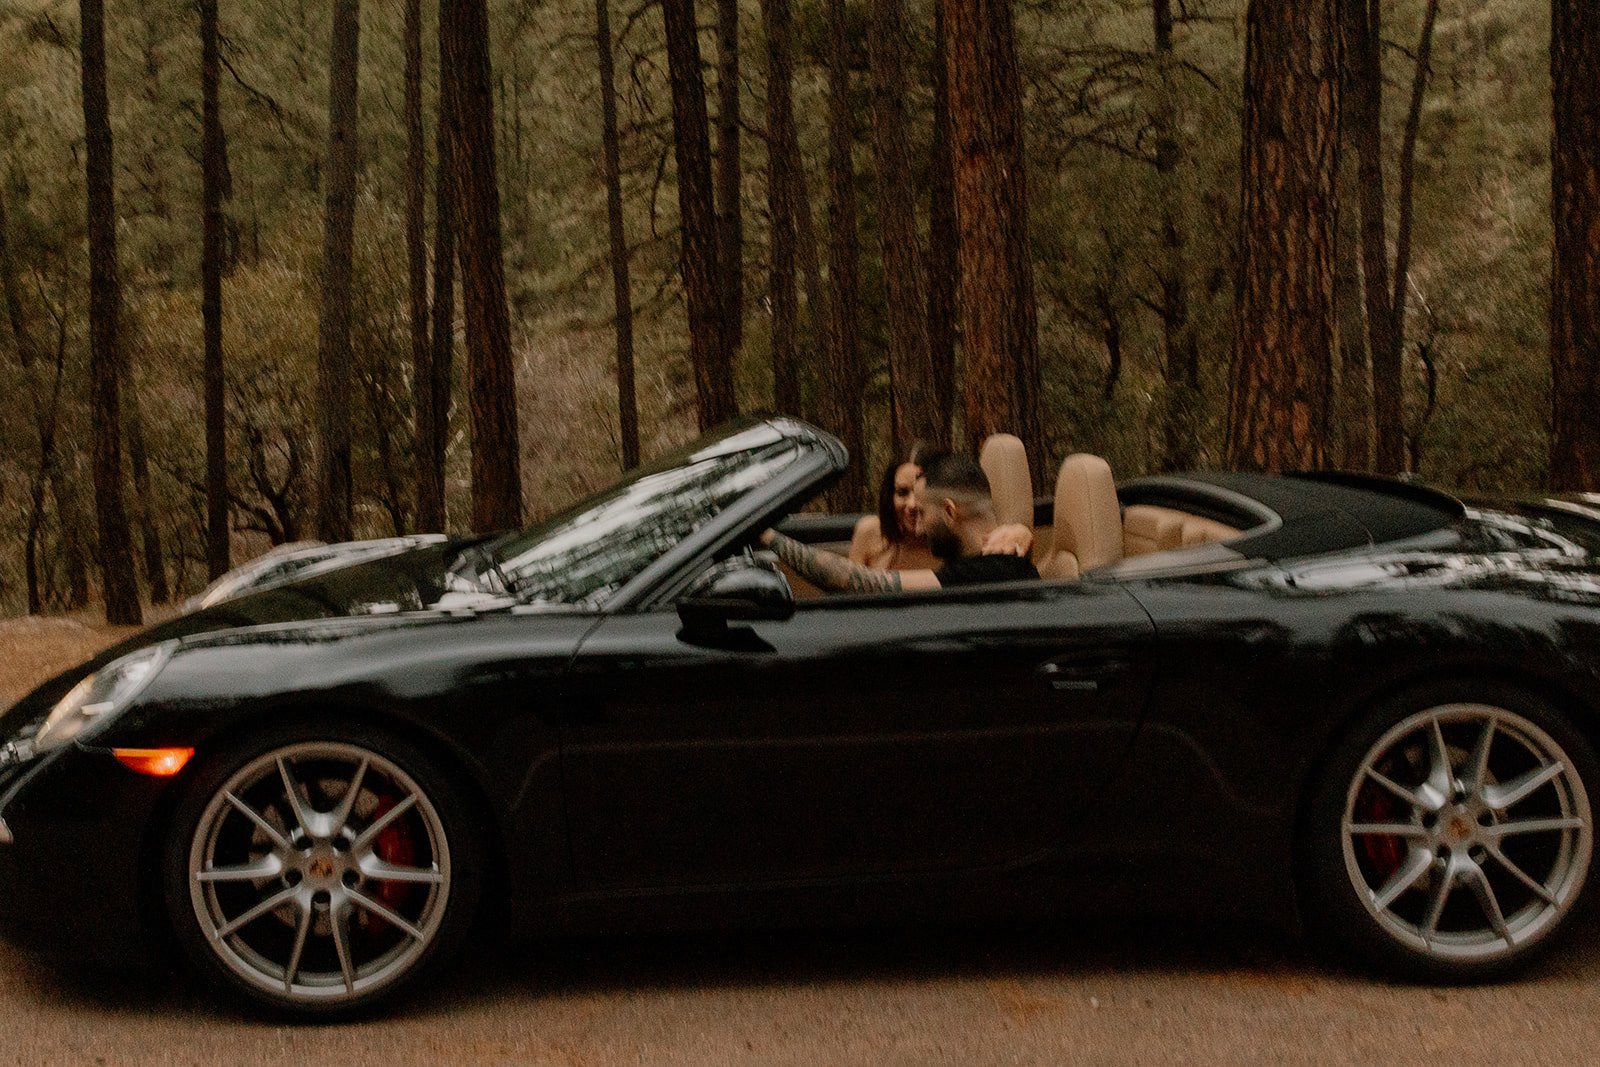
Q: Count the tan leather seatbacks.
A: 2